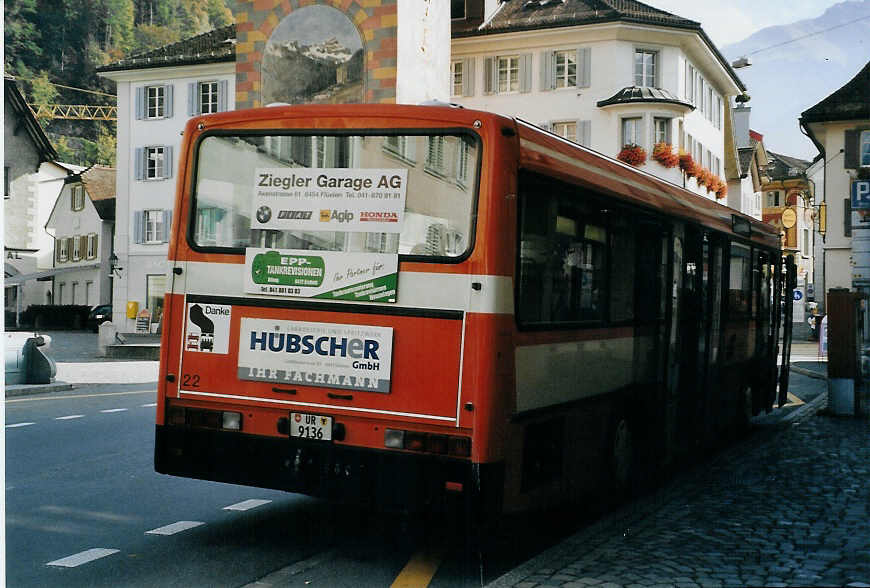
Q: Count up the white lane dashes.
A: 7